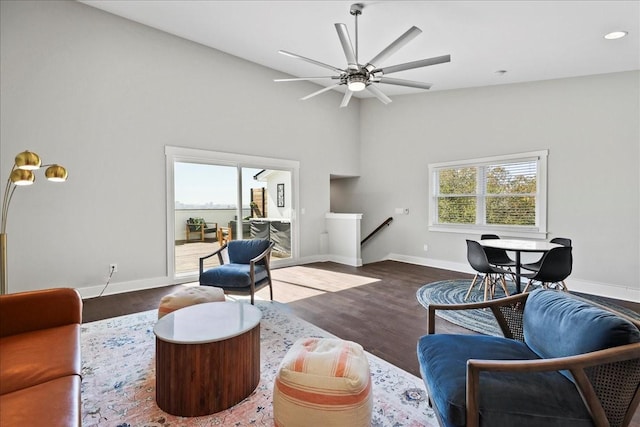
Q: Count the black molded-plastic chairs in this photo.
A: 4